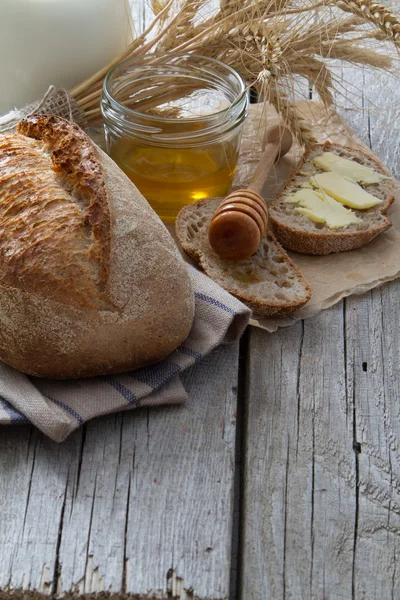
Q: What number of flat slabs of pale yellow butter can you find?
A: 3